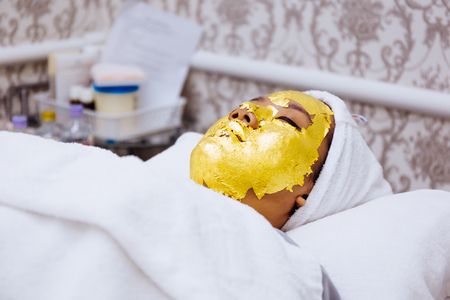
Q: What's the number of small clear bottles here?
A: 3